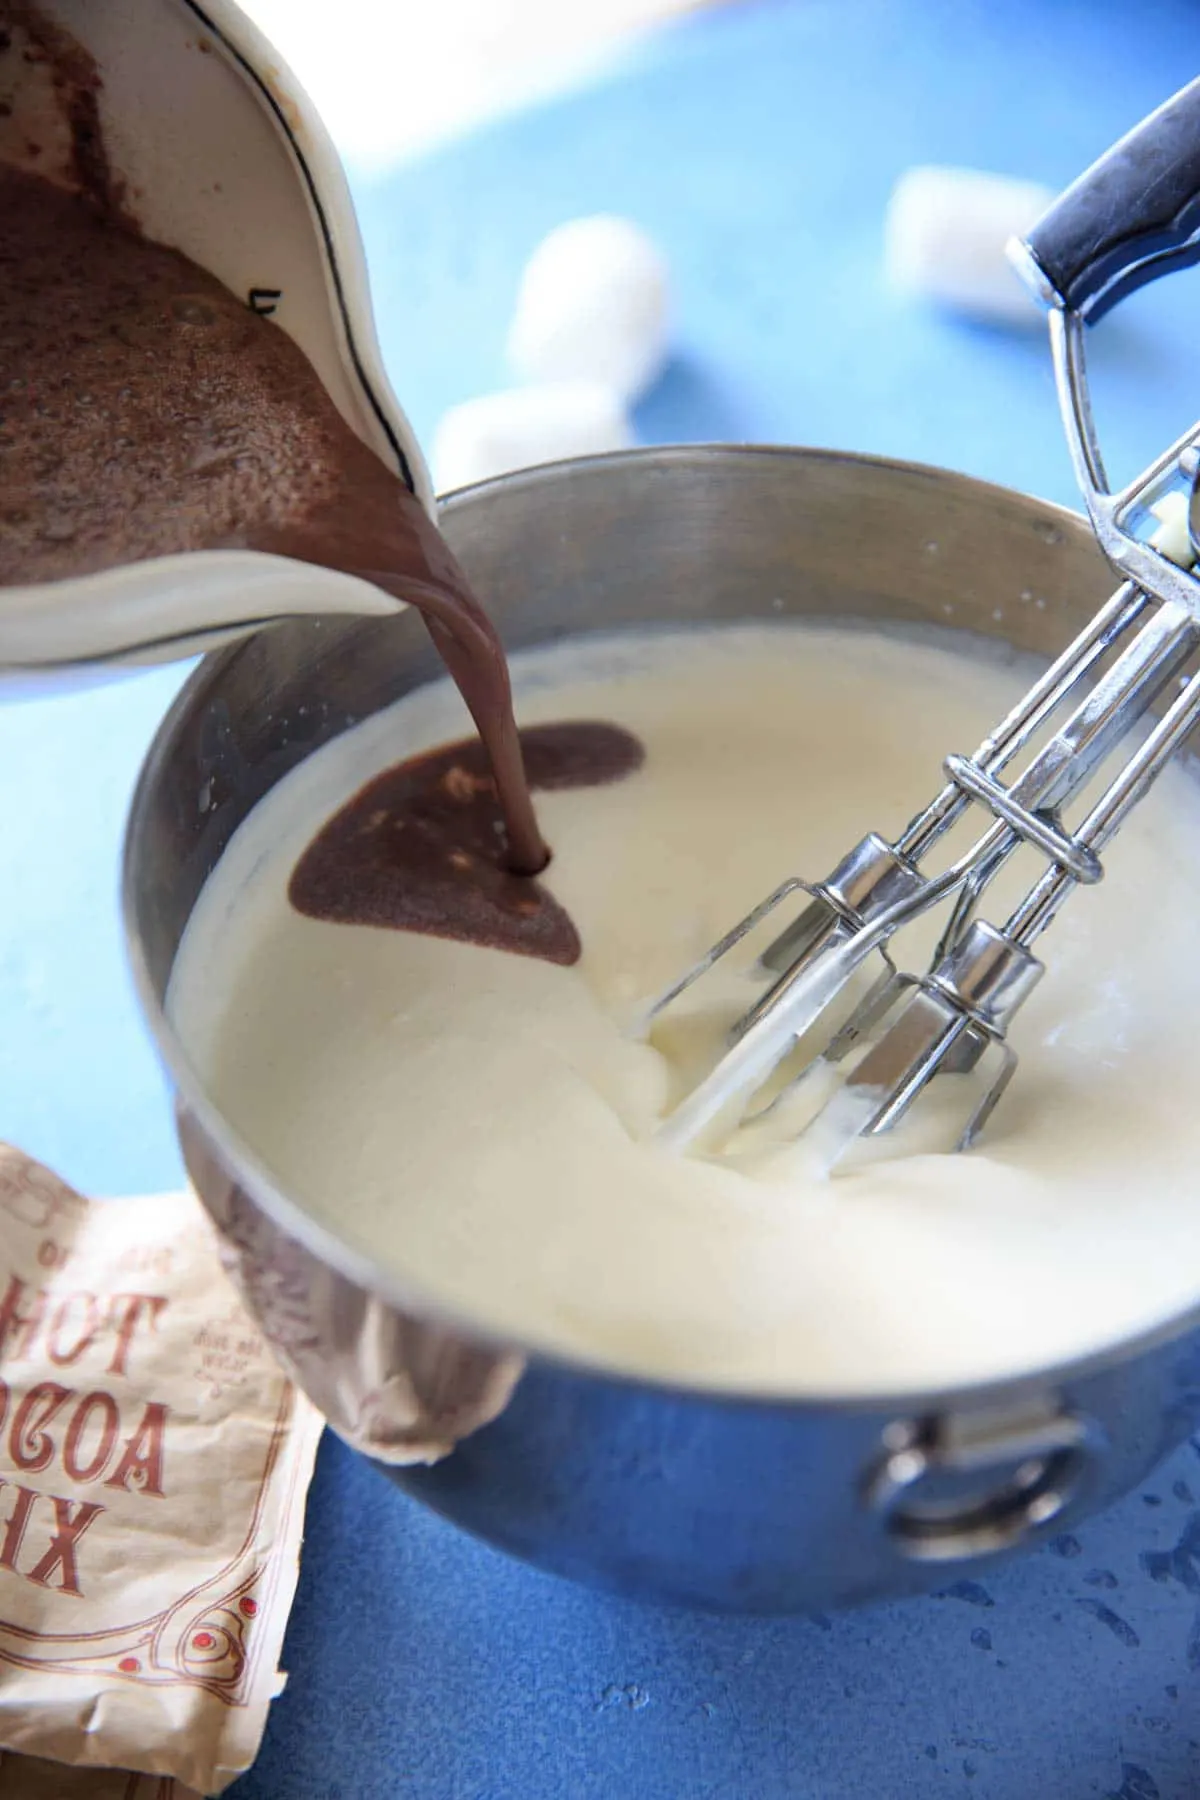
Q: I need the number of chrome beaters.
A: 2